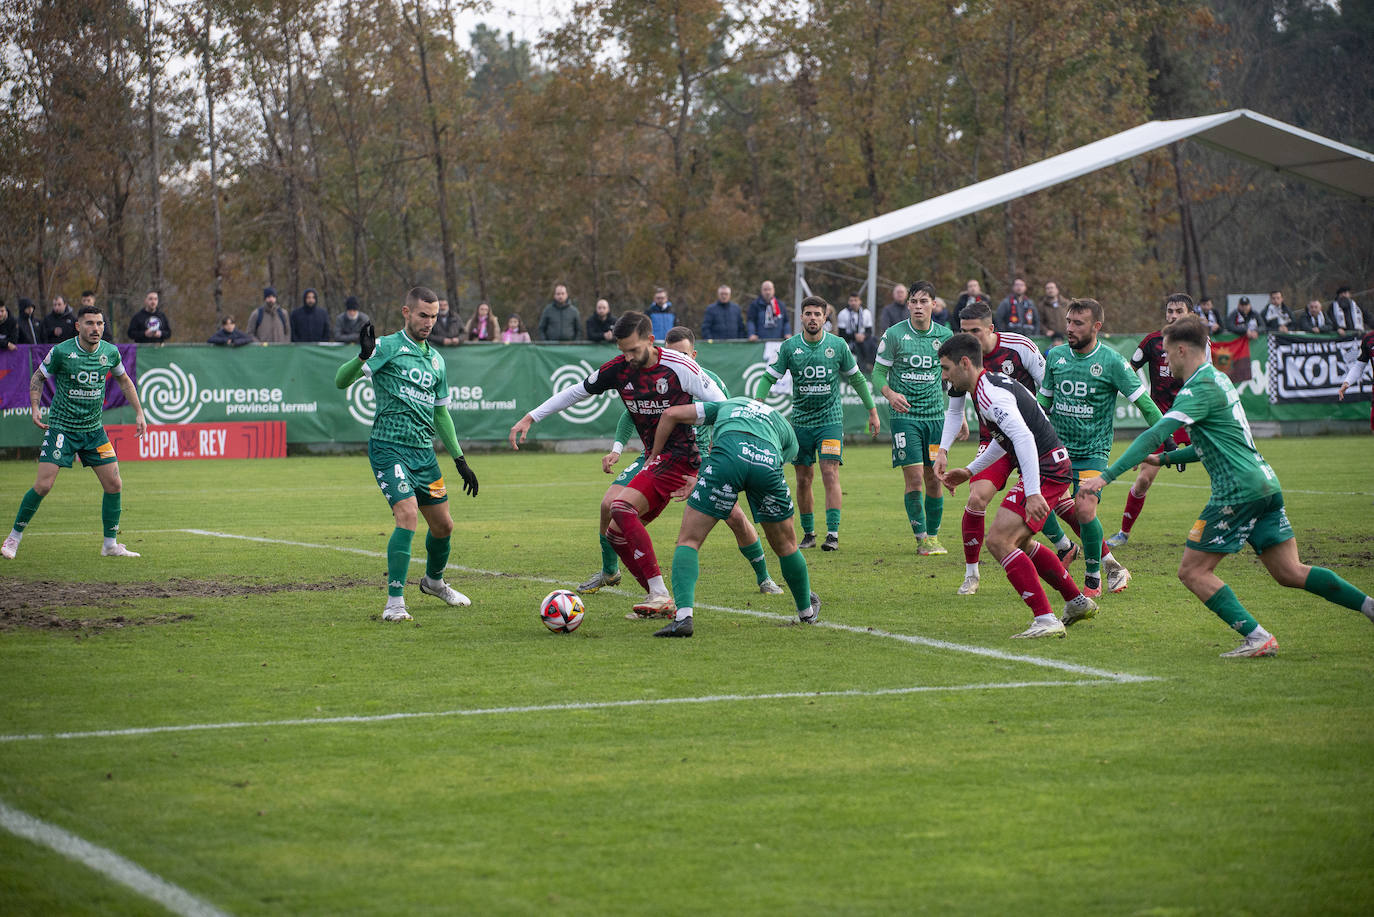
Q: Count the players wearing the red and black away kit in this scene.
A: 5